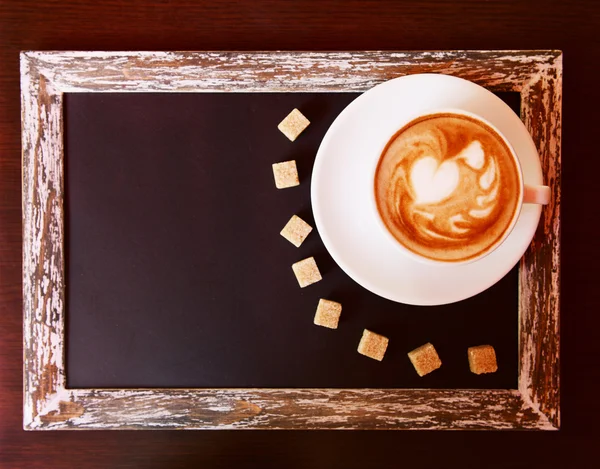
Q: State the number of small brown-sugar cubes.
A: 8